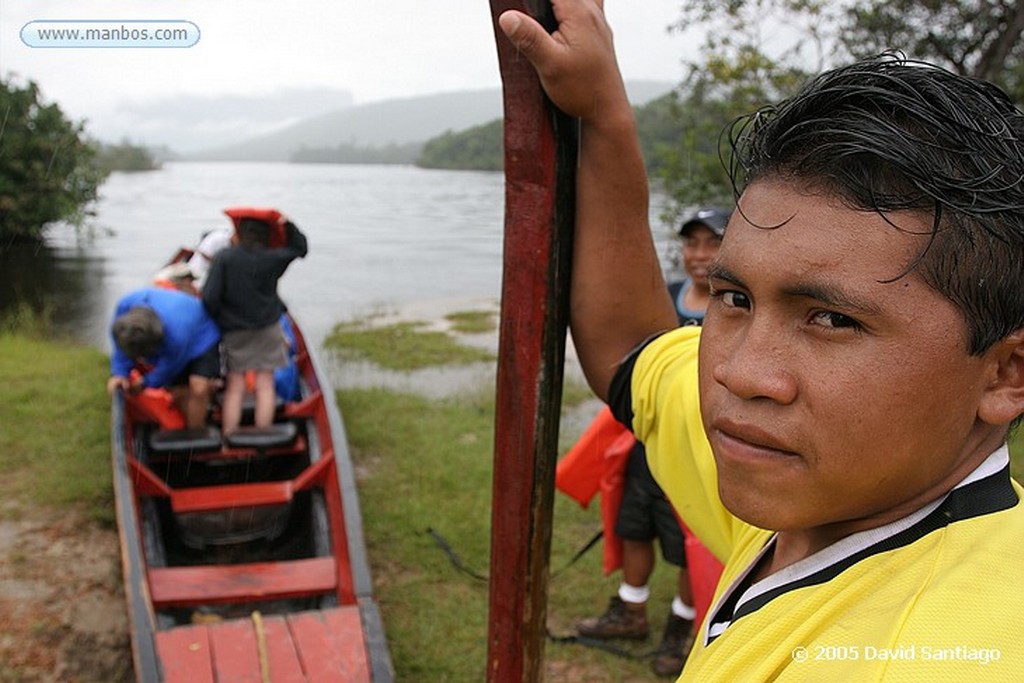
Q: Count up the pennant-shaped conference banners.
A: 0